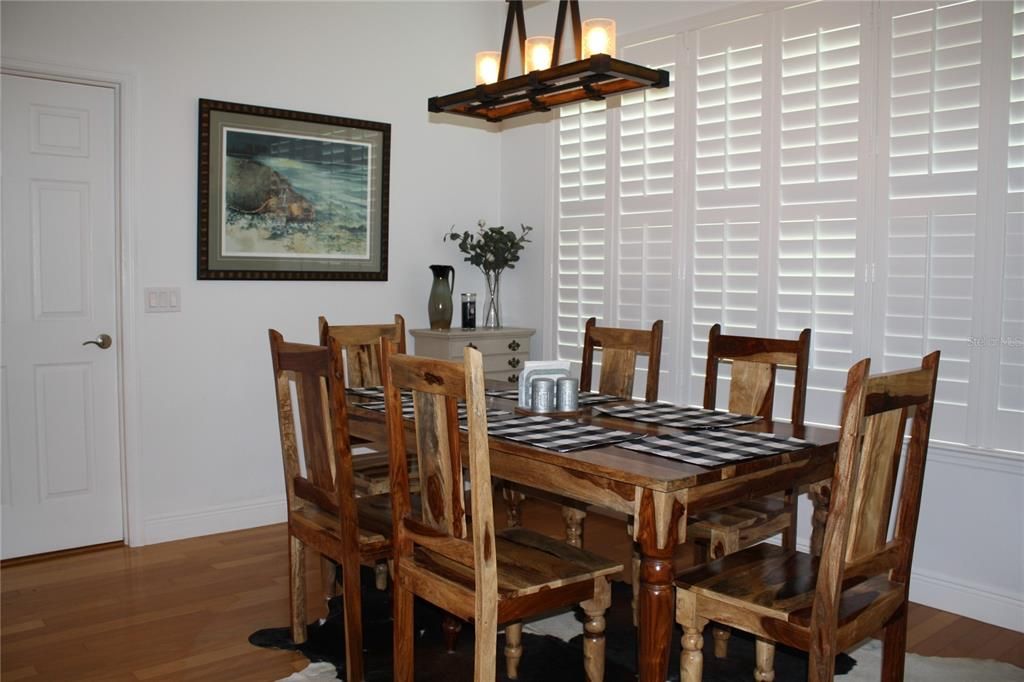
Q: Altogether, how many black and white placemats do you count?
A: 6